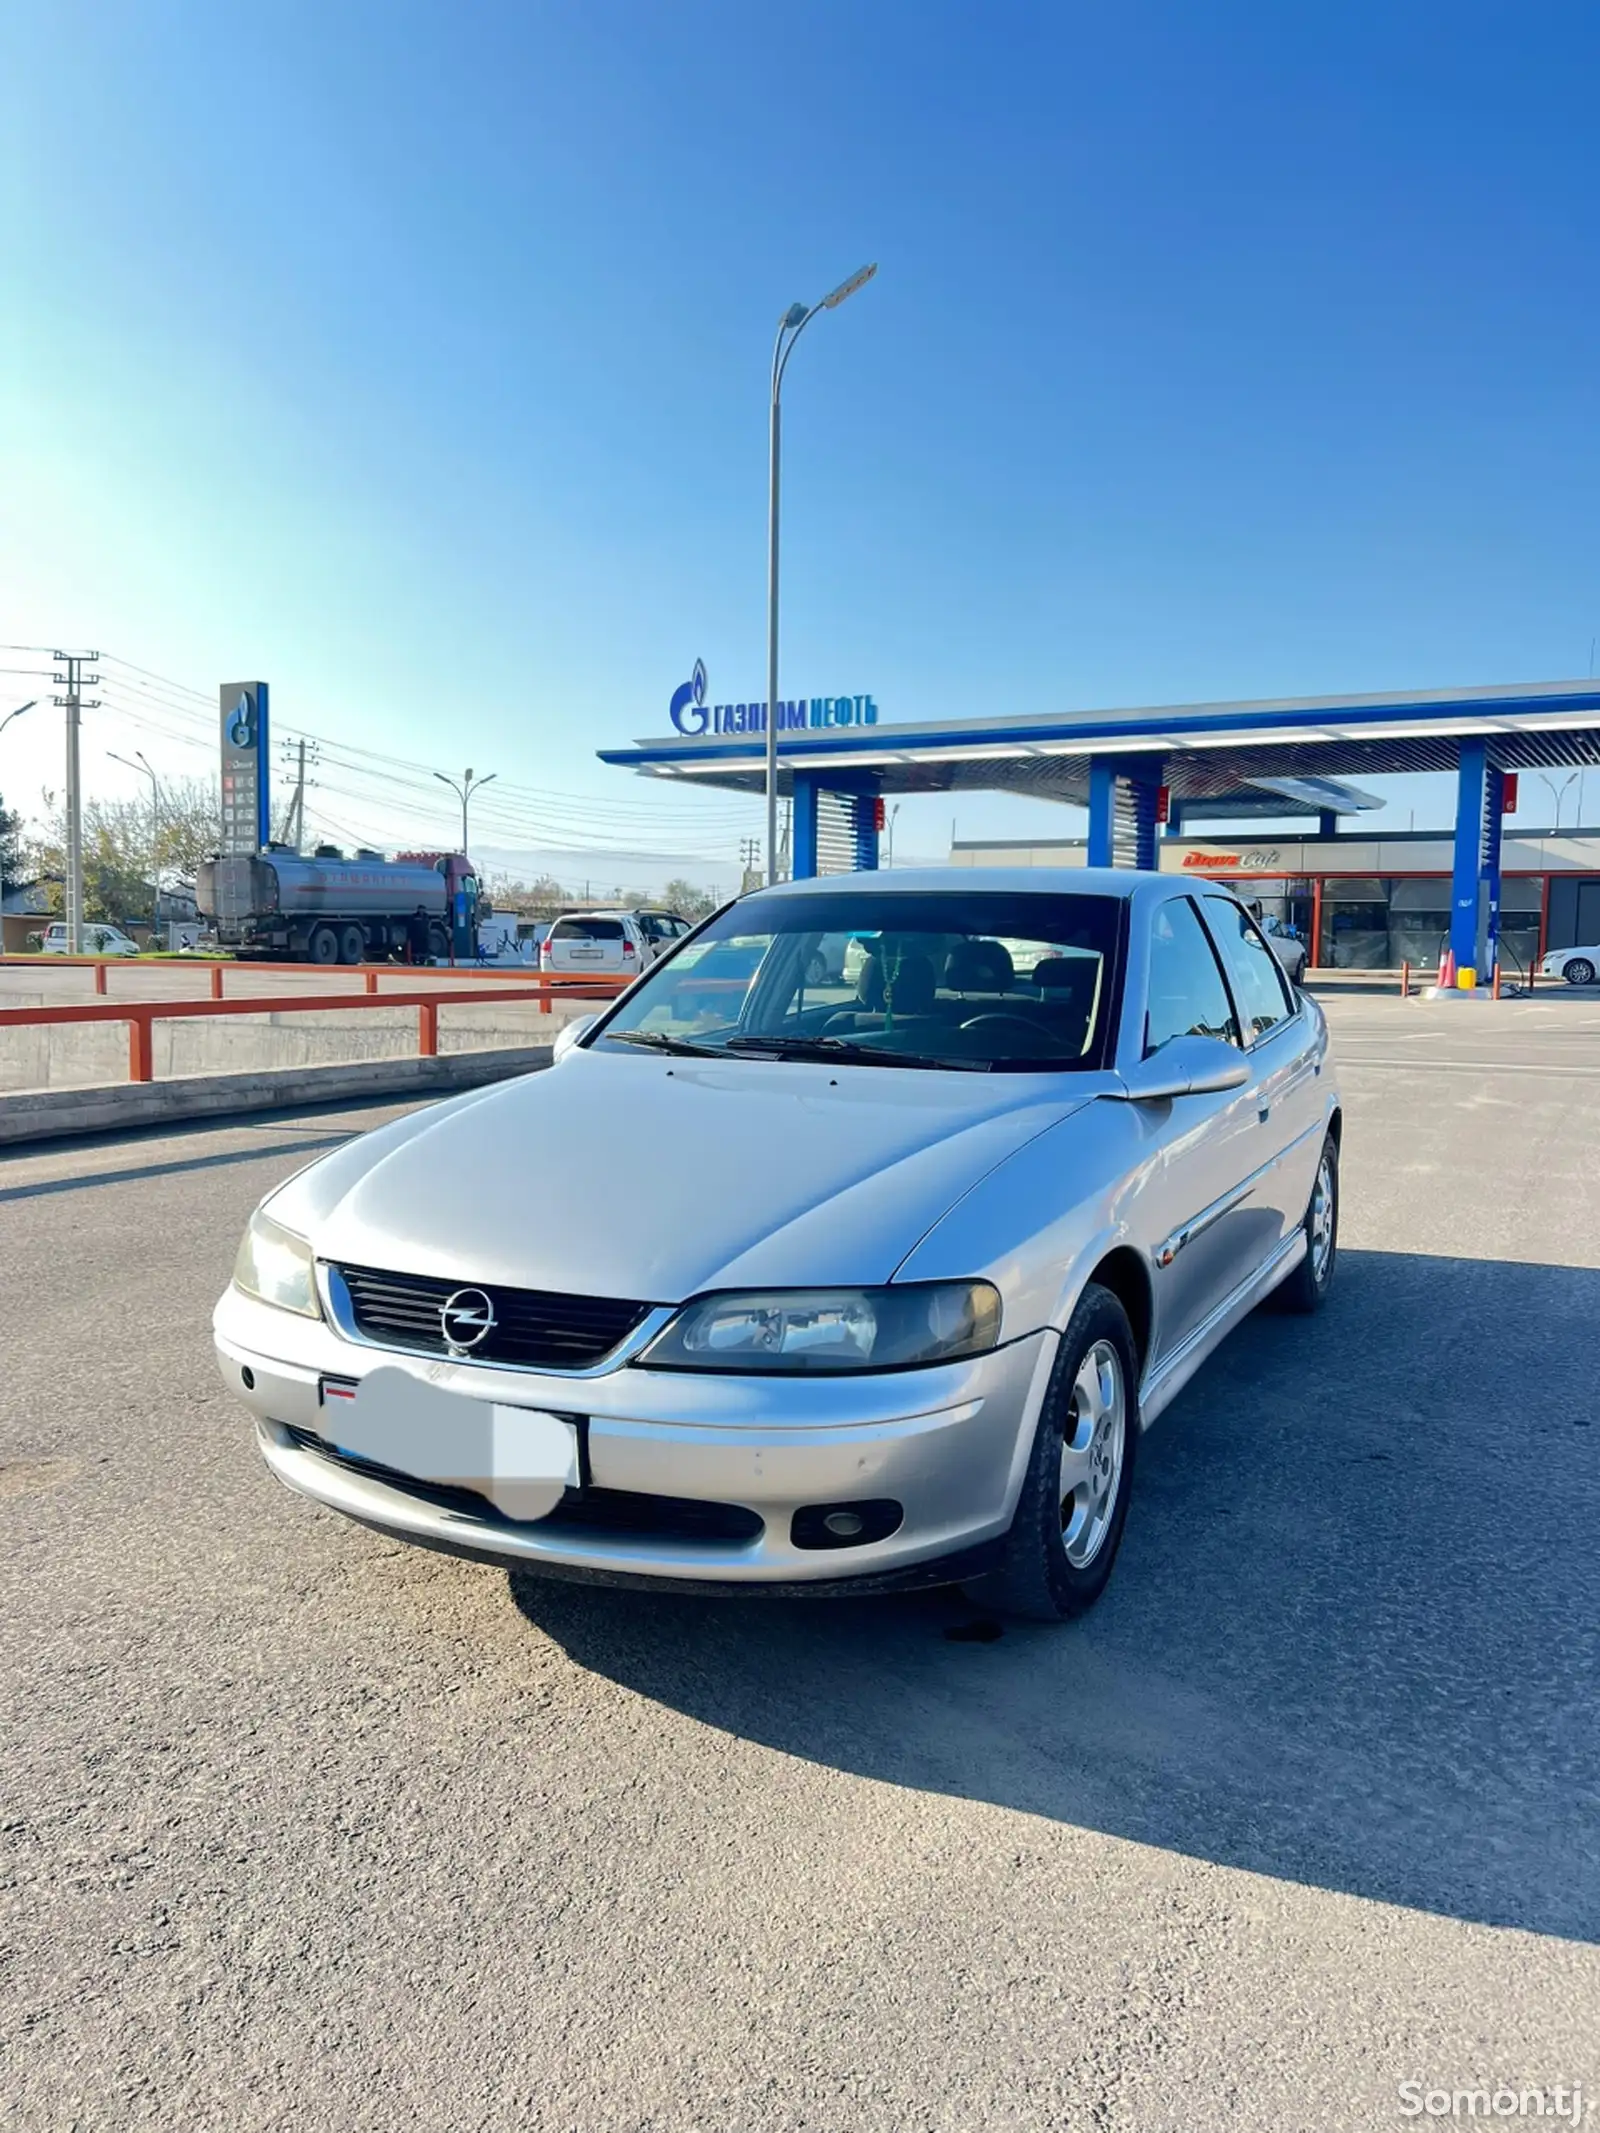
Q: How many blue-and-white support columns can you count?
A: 3